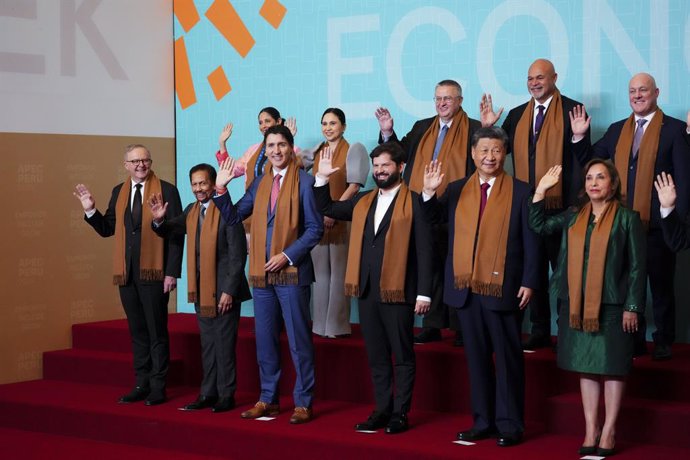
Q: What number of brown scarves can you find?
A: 11